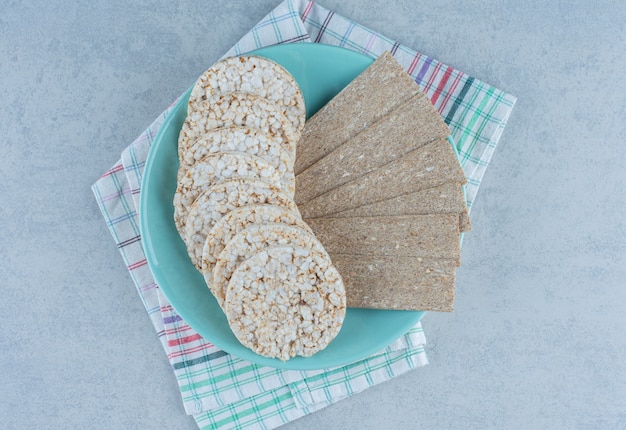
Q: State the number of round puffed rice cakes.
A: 8